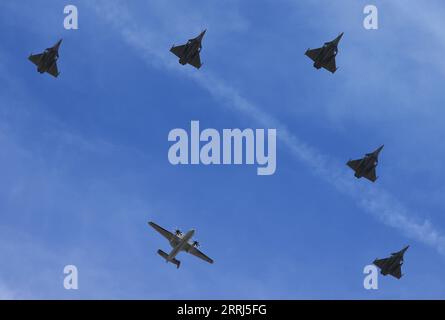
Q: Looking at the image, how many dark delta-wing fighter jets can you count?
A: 5